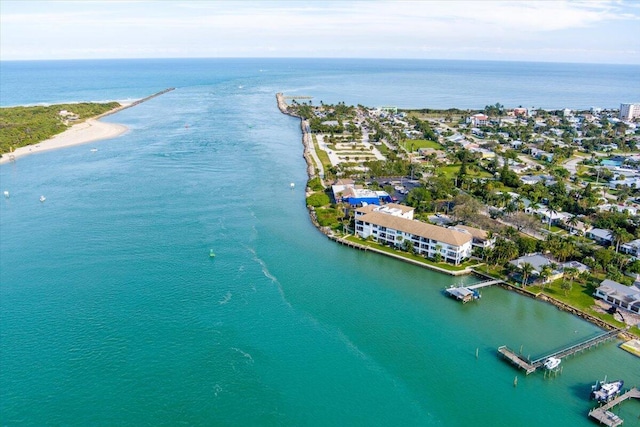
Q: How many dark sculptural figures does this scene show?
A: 0